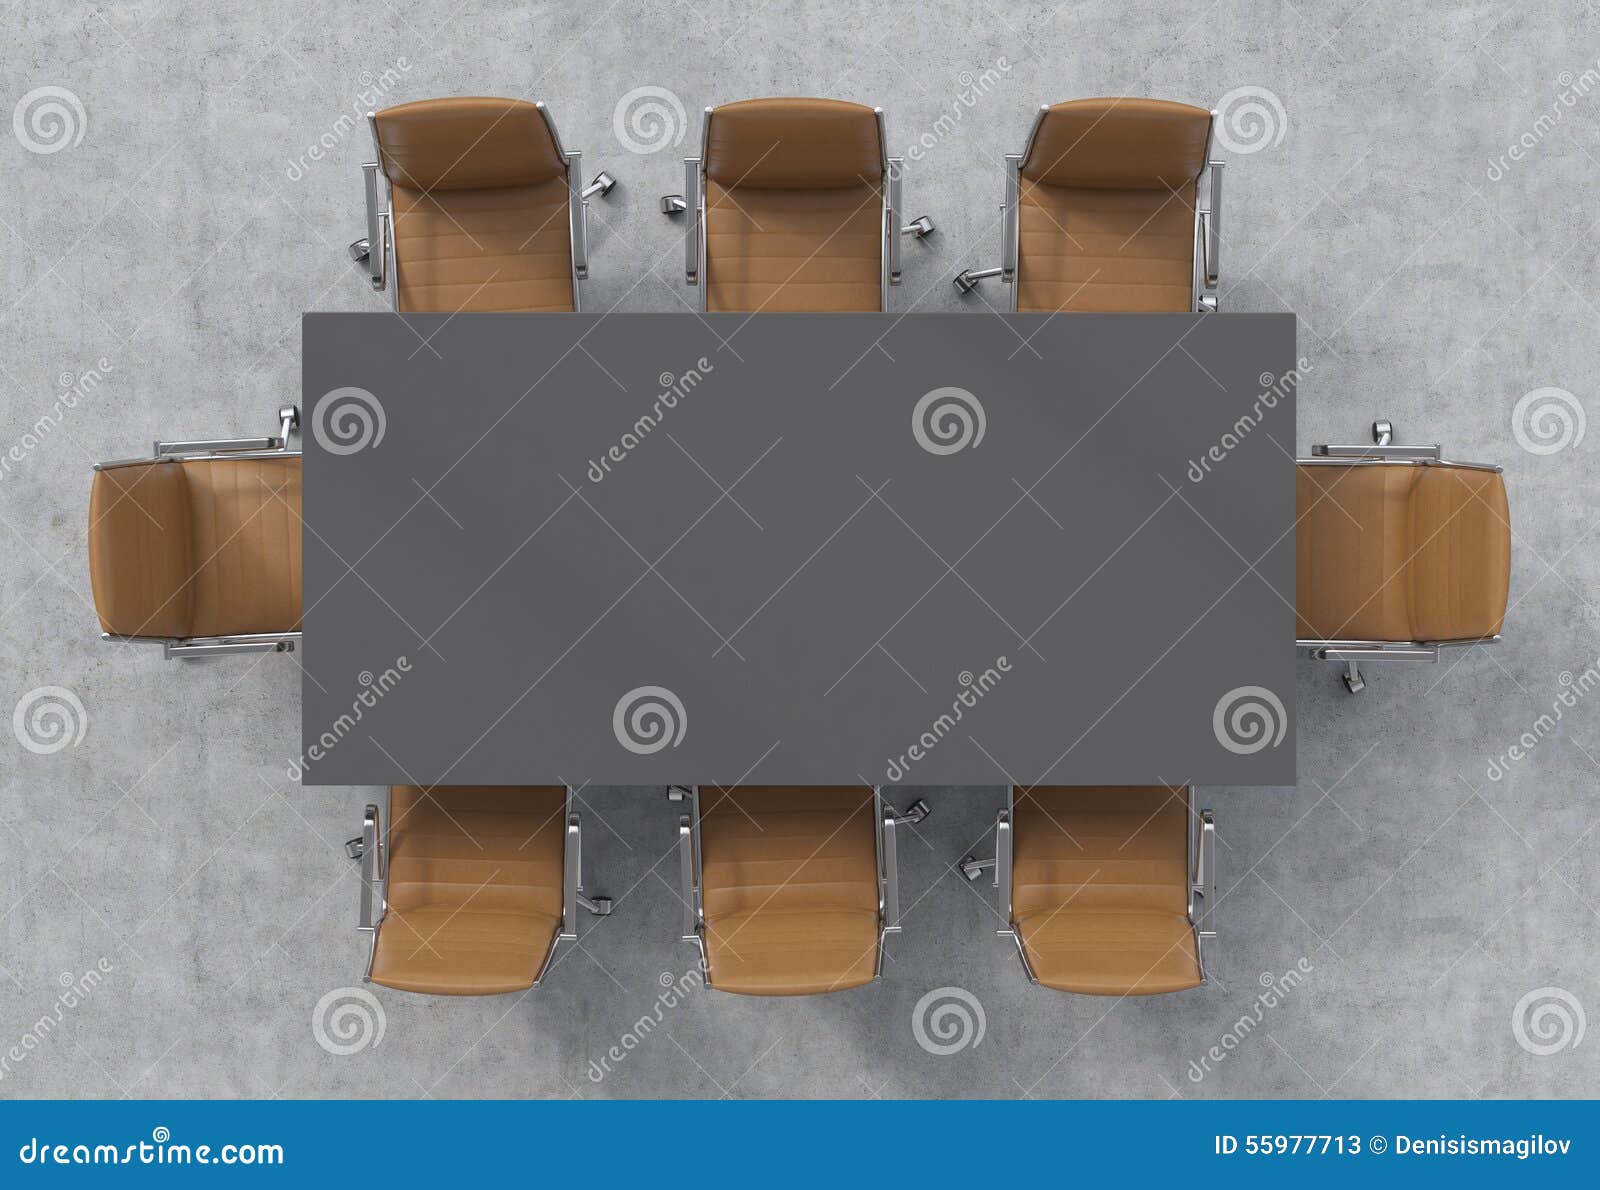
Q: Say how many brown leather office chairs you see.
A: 8